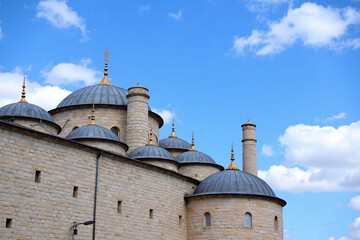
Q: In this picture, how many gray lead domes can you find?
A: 7